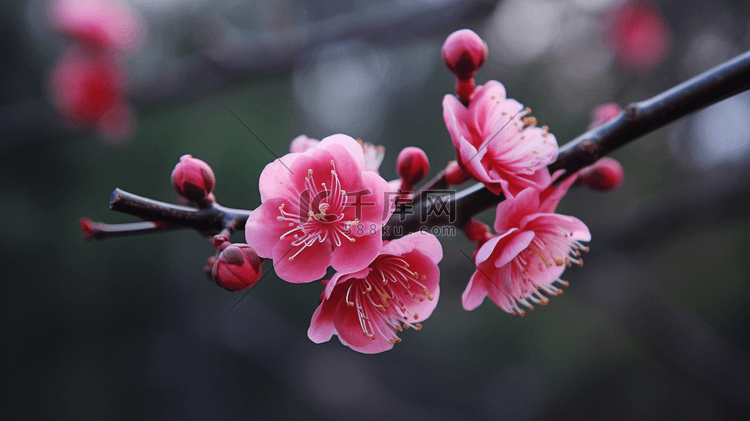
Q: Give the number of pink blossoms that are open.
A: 4